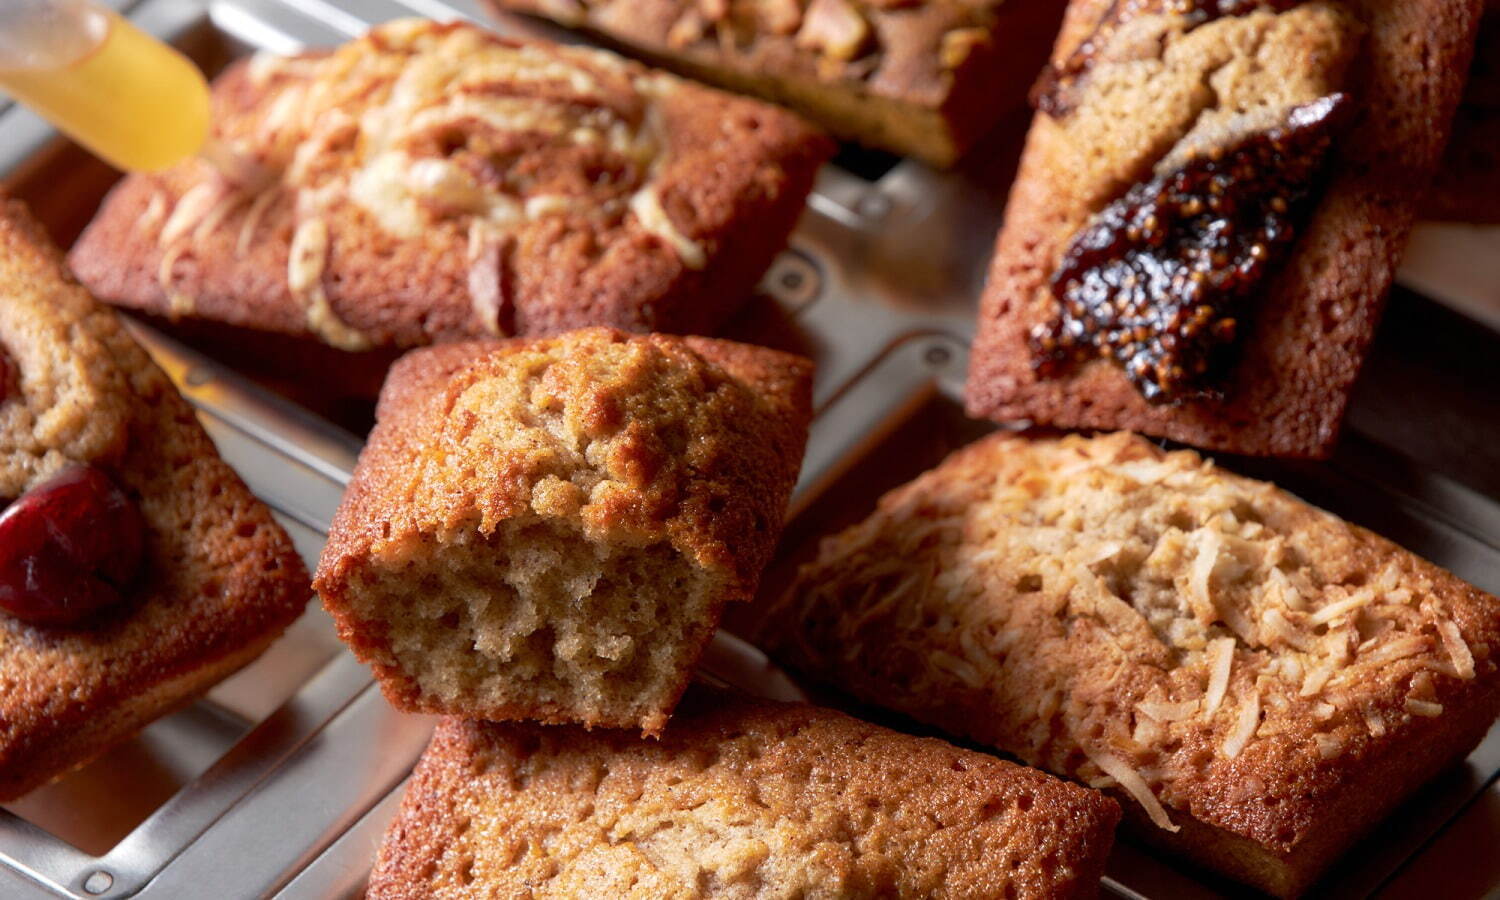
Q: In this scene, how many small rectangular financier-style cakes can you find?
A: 7